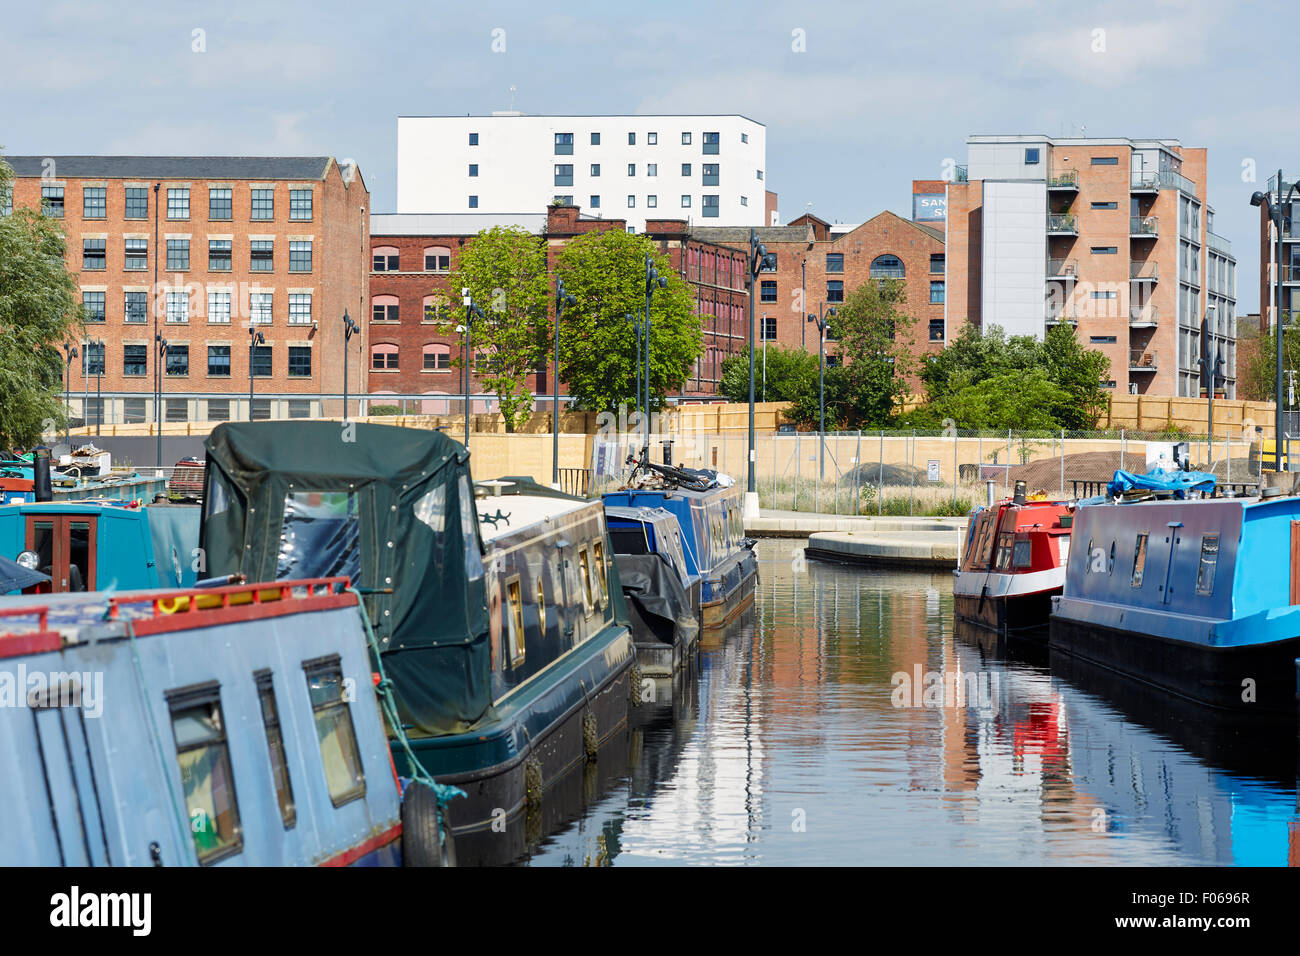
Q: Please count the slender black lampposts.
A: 13